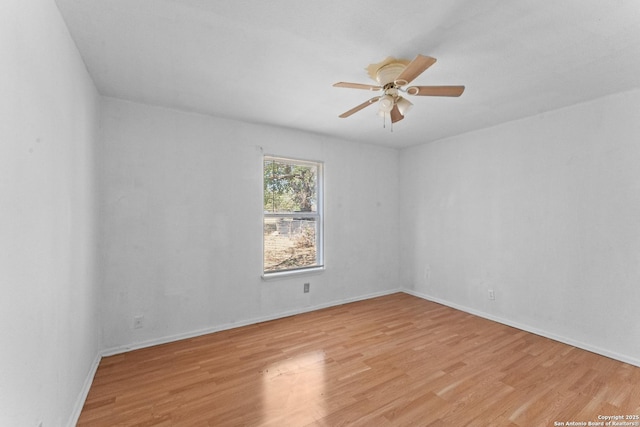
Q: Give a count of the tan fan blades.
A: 5